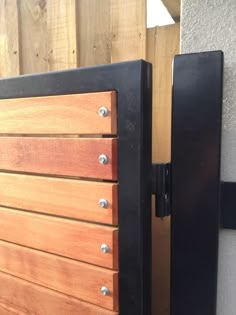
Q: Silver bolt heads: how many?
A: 5